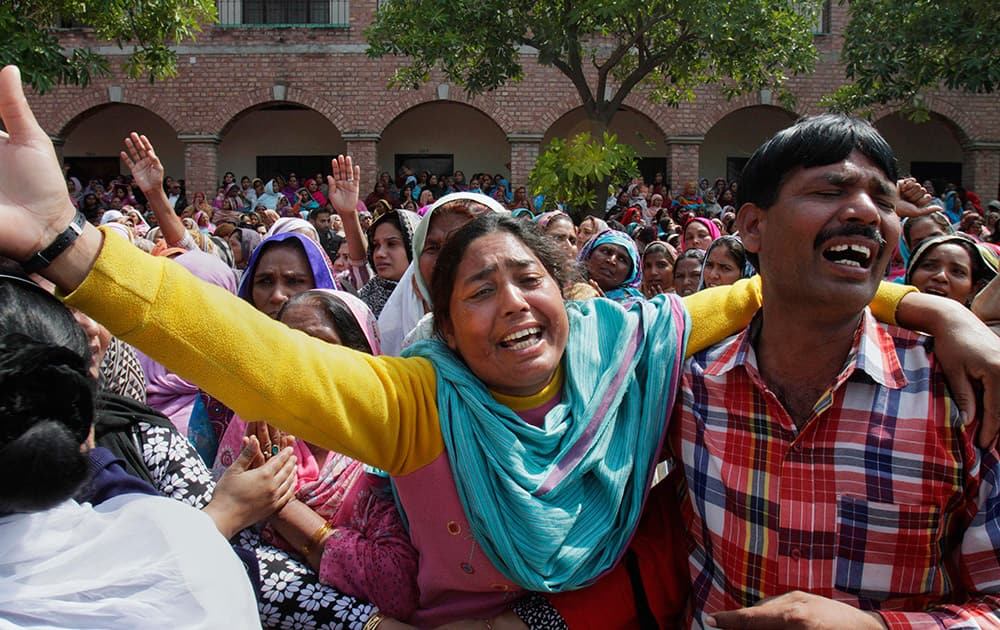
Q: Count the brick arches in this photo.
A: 6